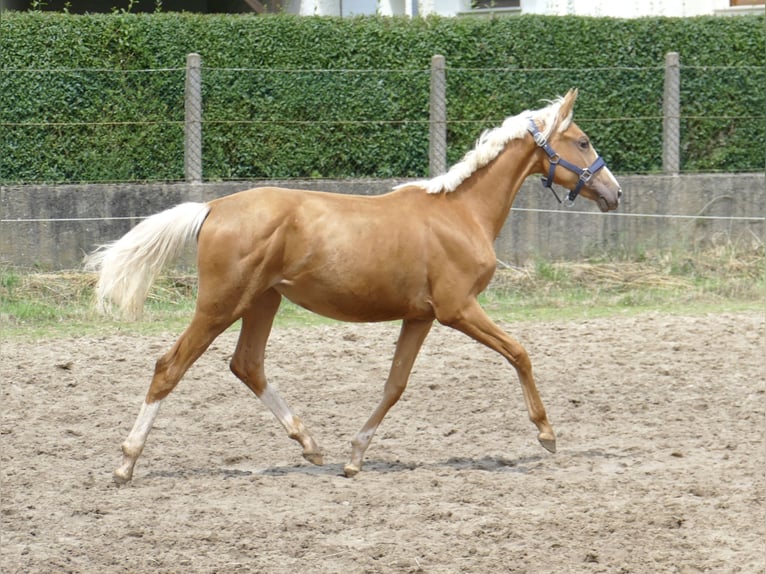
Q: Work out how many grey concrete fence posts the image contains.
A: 3